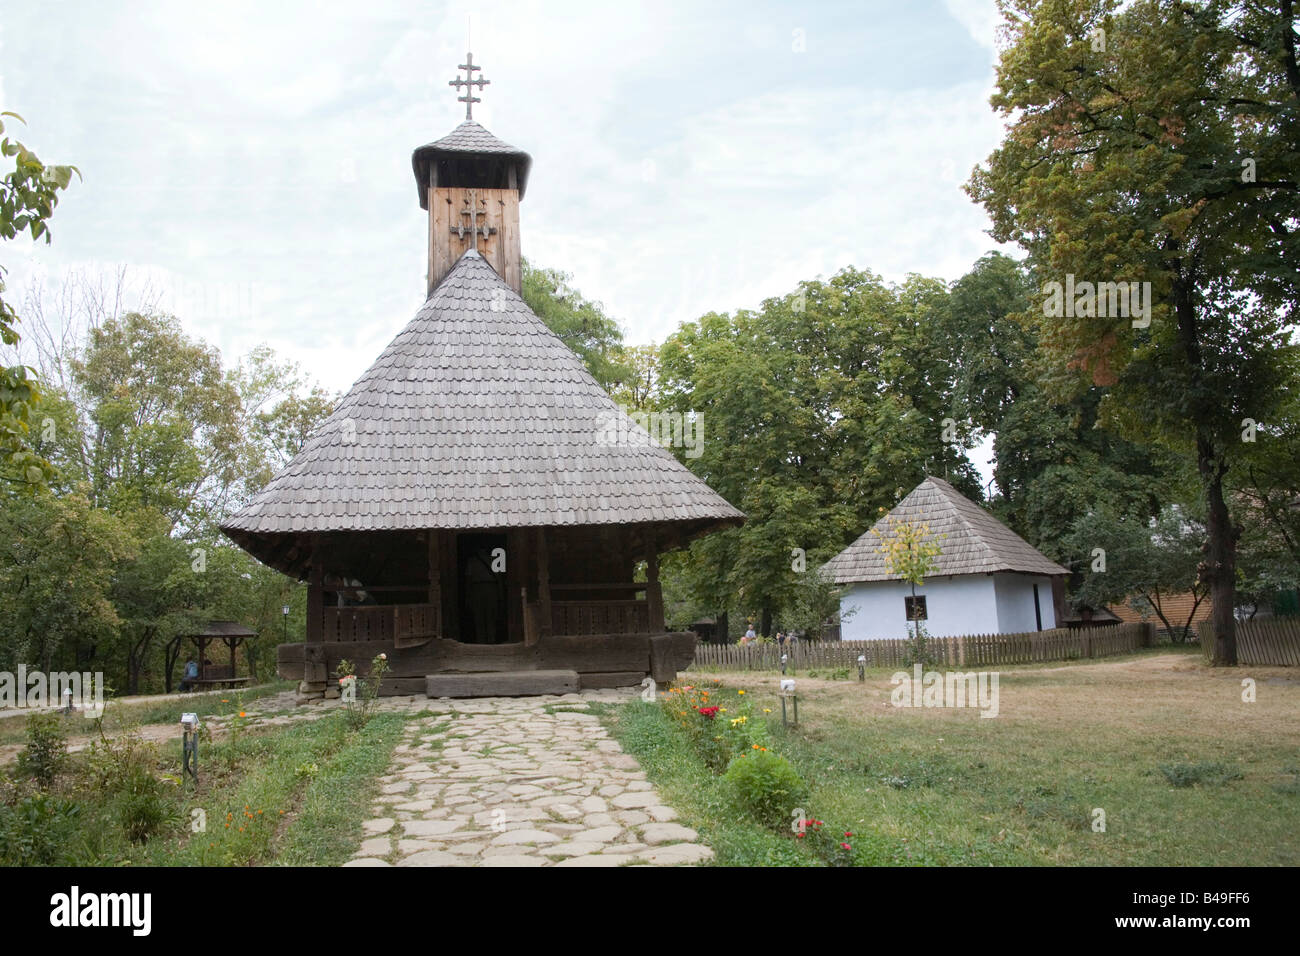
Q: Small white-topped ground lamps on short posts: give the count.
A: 5